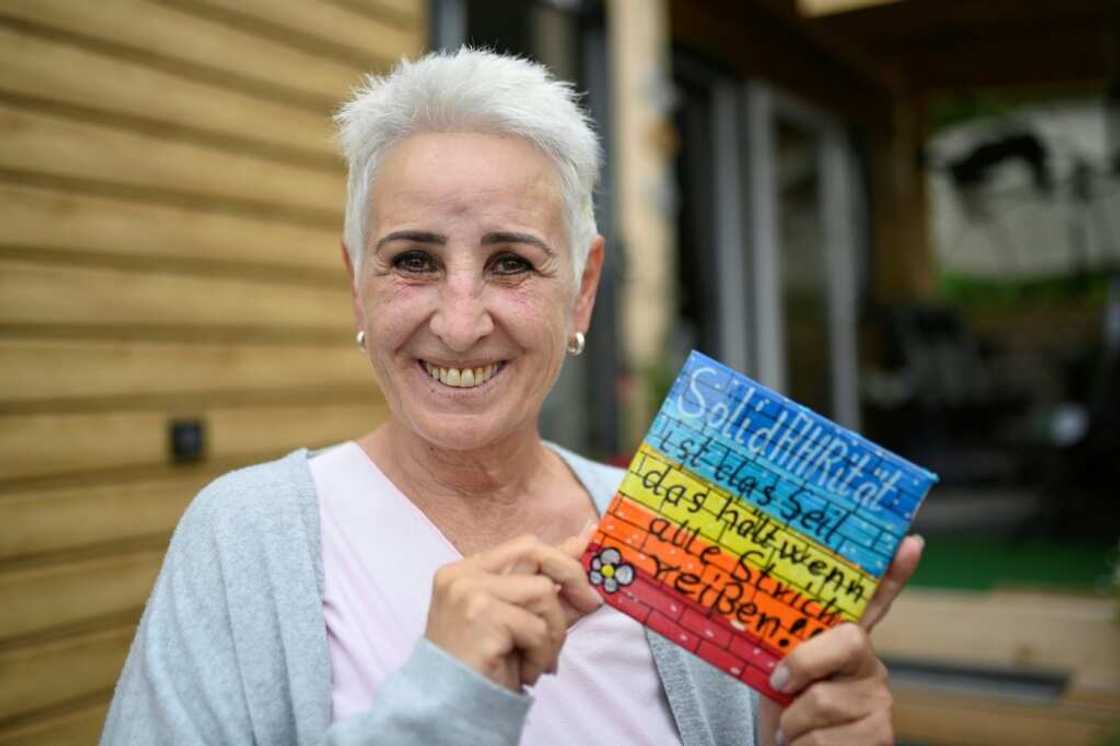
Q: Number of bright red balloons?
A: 0